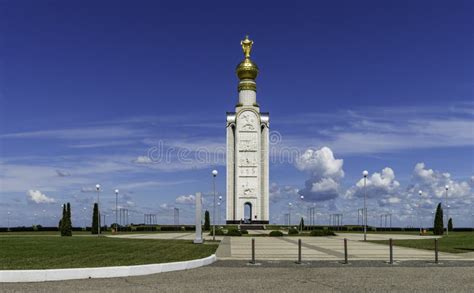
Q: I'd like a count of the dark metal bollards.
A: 5